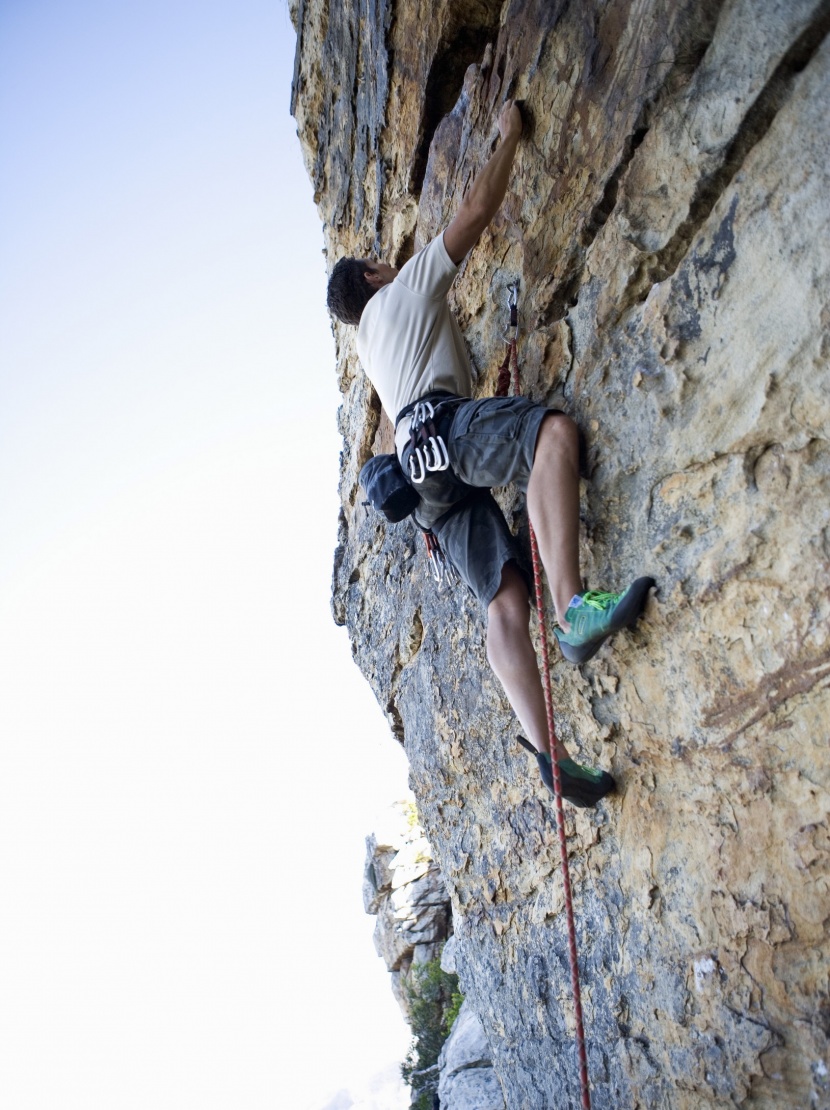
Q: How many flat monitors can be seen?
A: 0